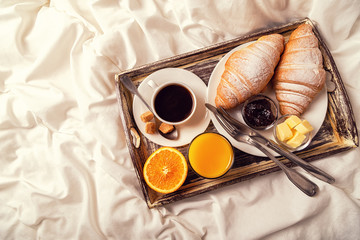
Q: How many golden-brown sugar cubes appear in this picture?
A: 3